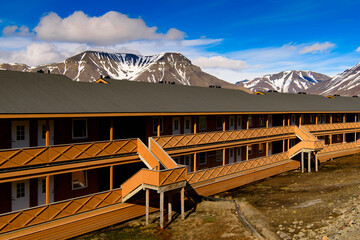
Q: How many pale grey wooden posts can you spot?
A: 7